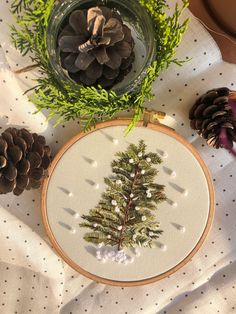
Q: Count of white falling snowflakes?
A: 12